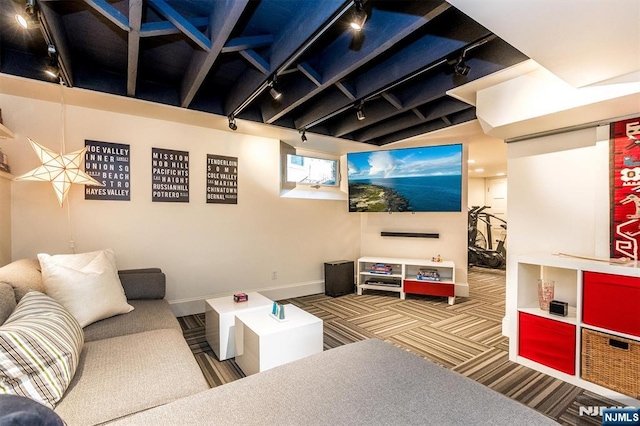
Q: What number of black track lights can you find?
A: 8